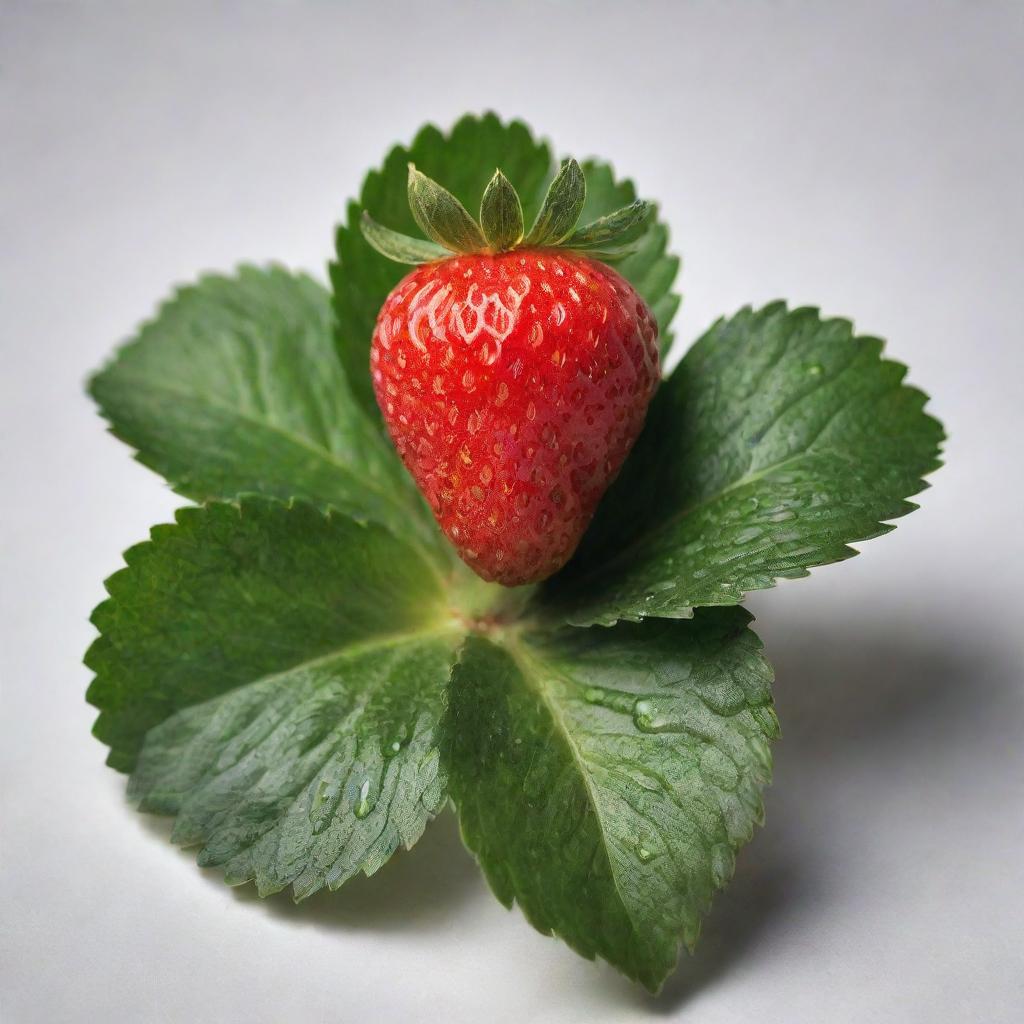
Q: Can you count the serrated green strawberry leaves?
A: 5